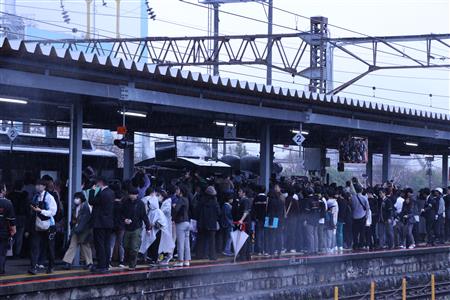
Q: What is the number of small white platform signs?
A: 2